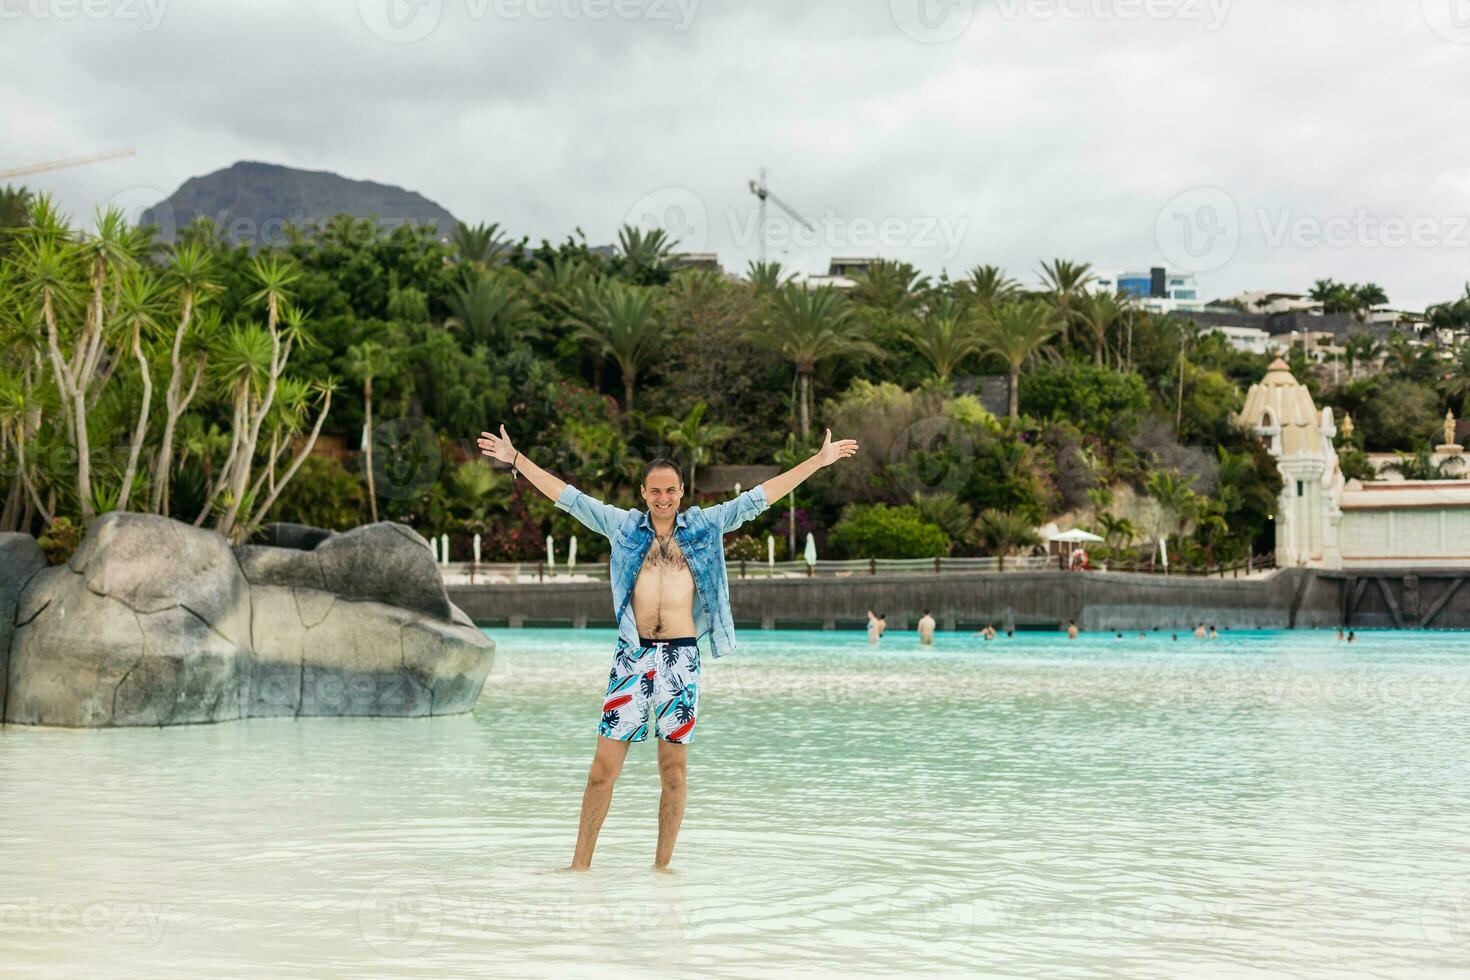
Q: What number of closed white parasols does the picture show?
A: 8